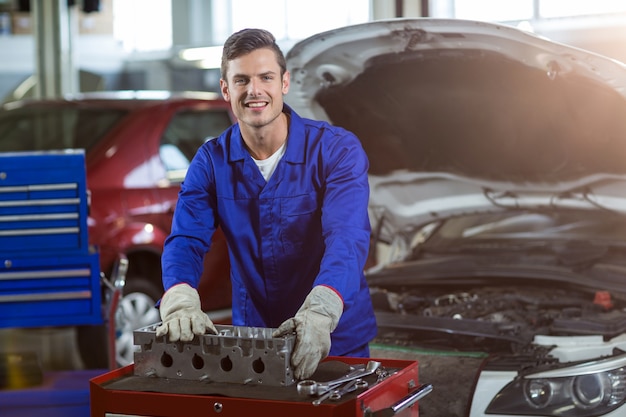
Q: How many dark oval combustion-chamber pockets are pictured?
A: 4